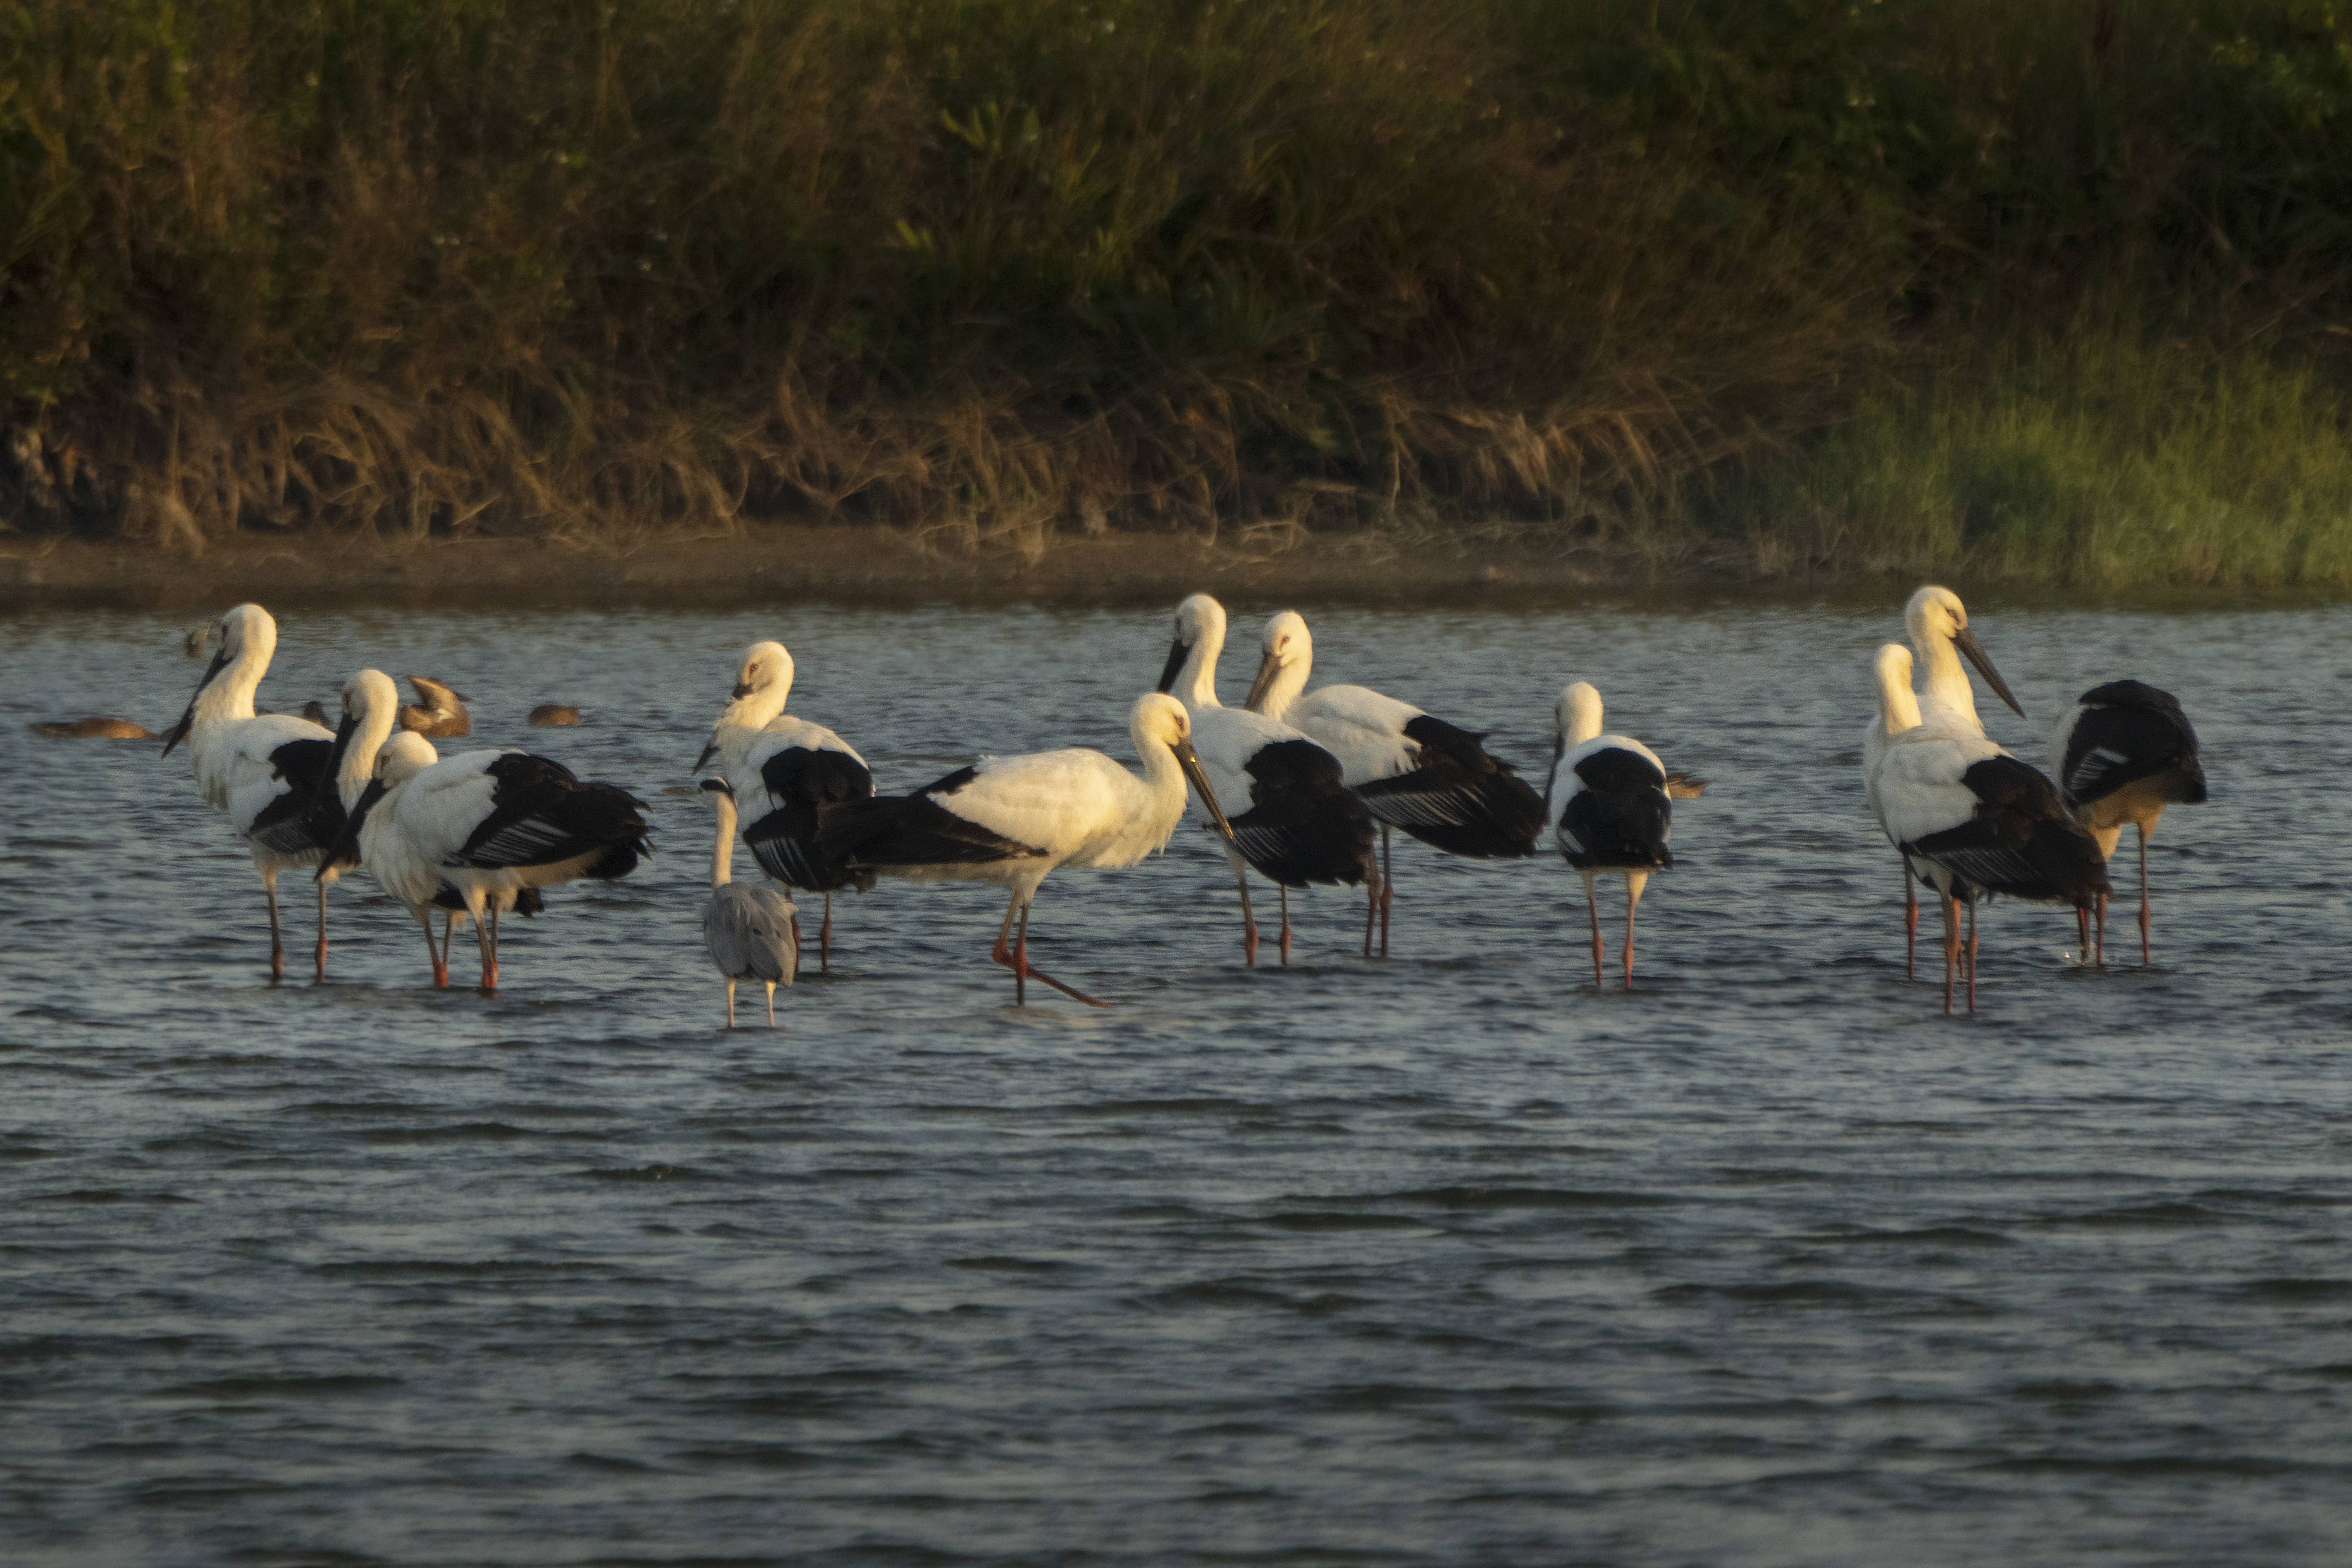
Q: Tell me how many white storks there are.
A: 11